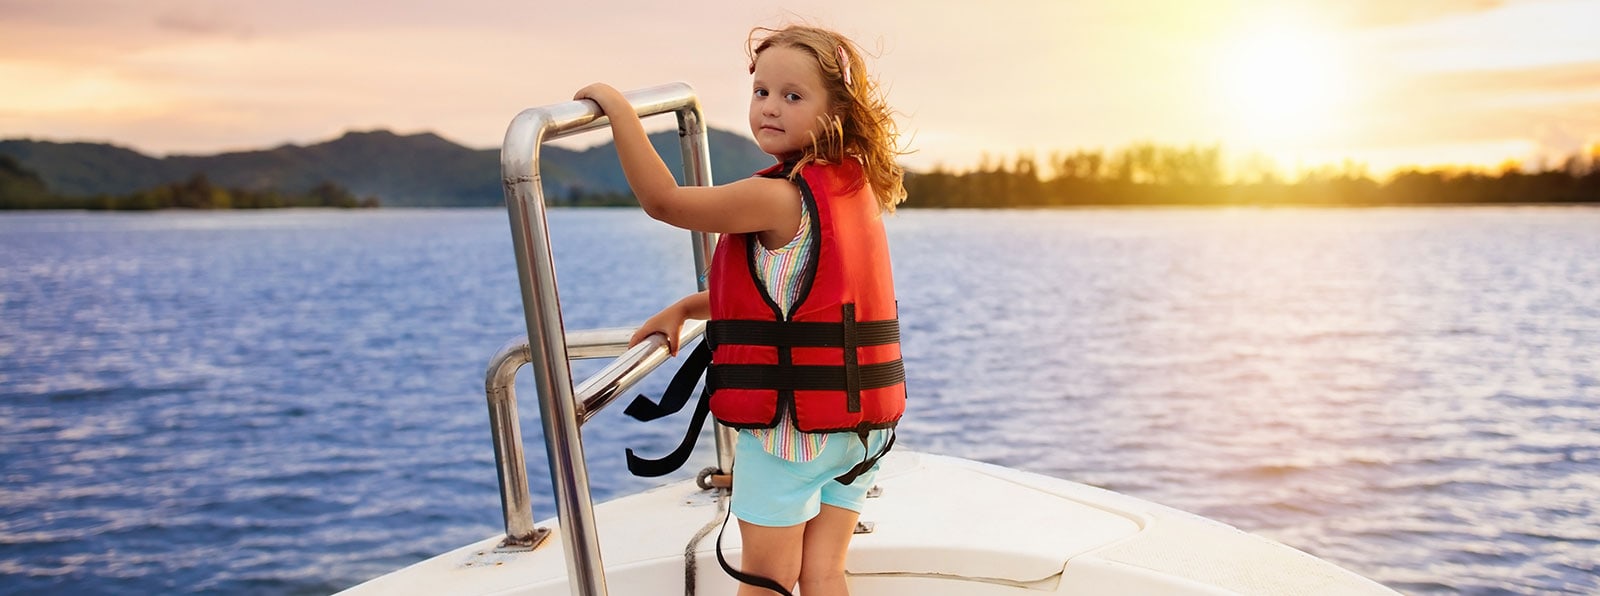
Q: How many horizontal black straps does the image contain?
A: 2